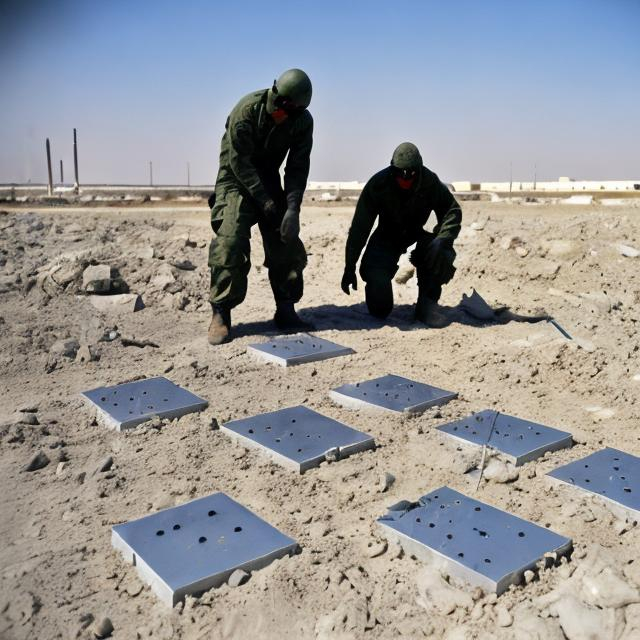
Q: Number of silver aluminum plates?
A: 8